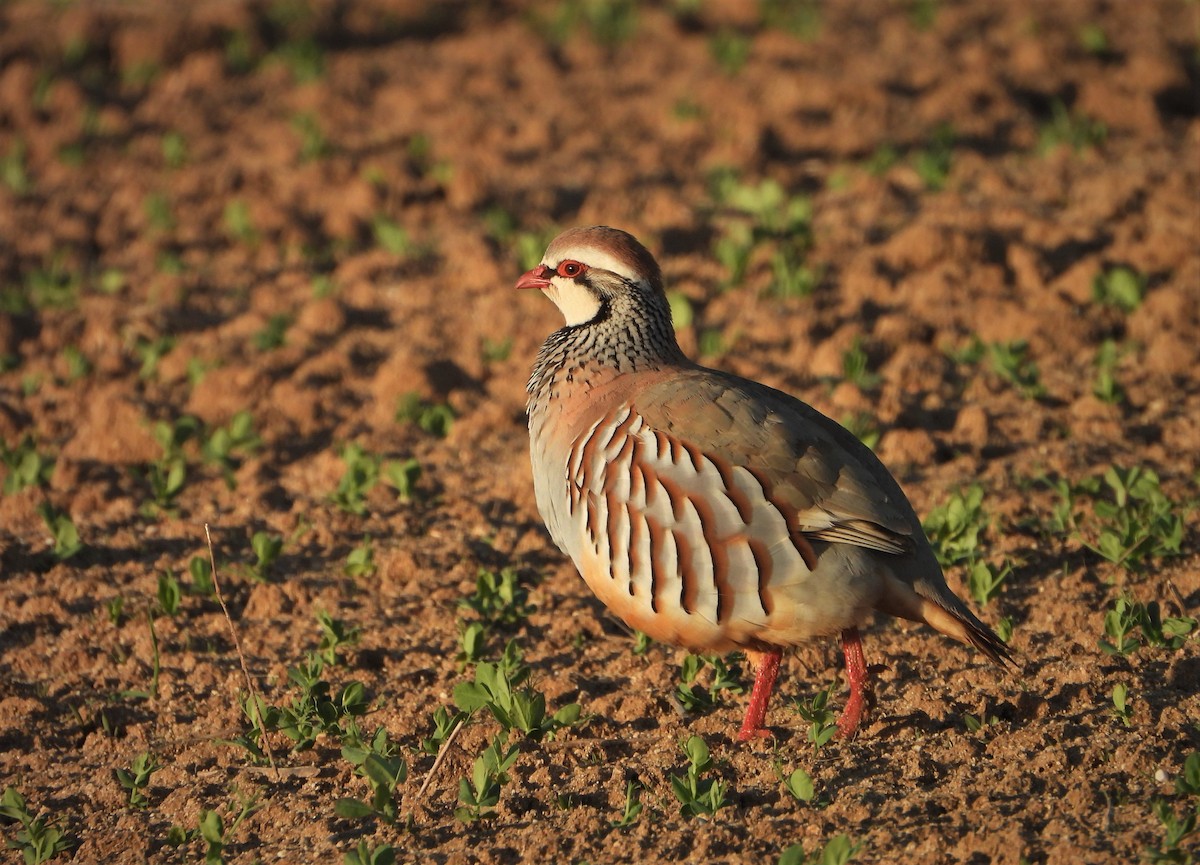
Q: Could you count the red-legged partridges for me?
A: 1